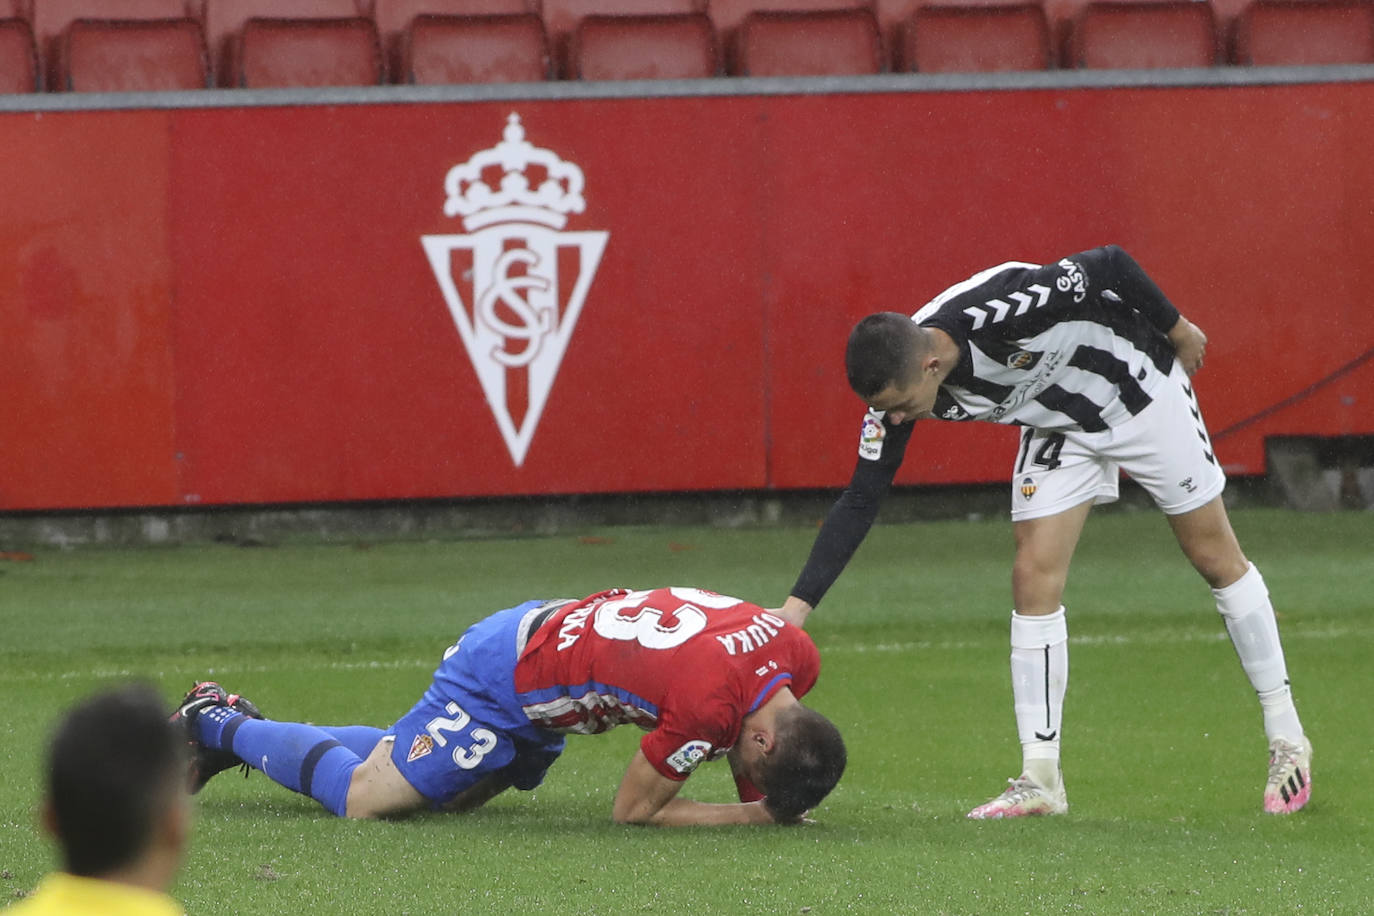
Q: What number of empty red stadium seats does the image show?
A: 9